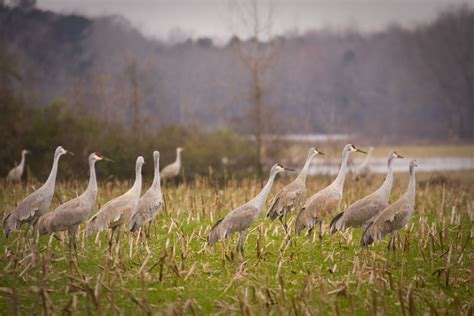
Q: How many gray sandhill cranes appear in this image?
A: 12